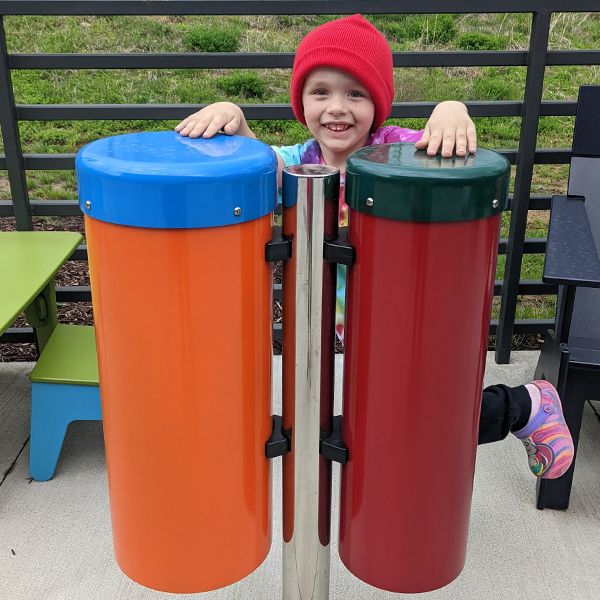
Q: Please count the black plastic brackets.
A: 4